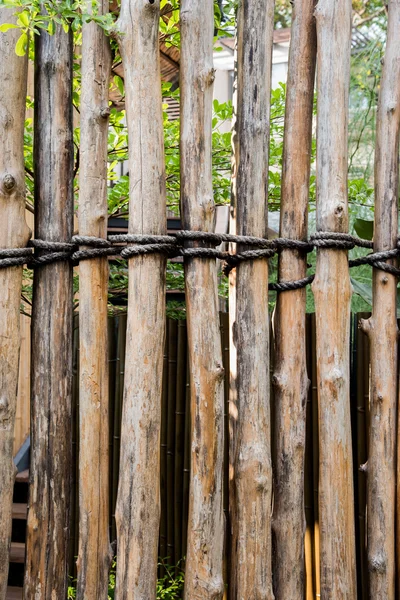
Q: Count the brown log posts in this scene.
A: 9